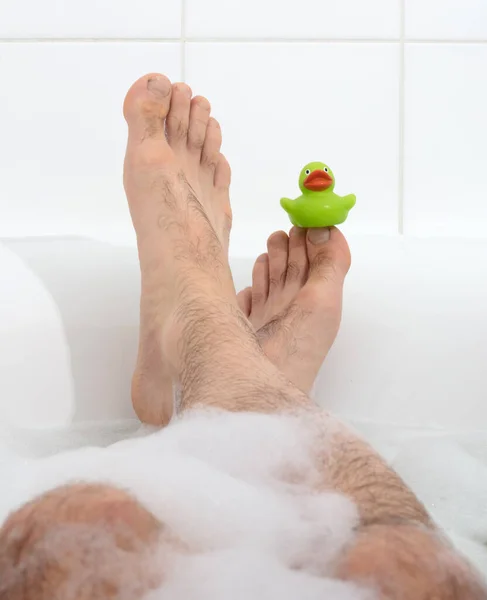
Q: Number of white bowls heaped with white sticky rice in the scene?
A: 0